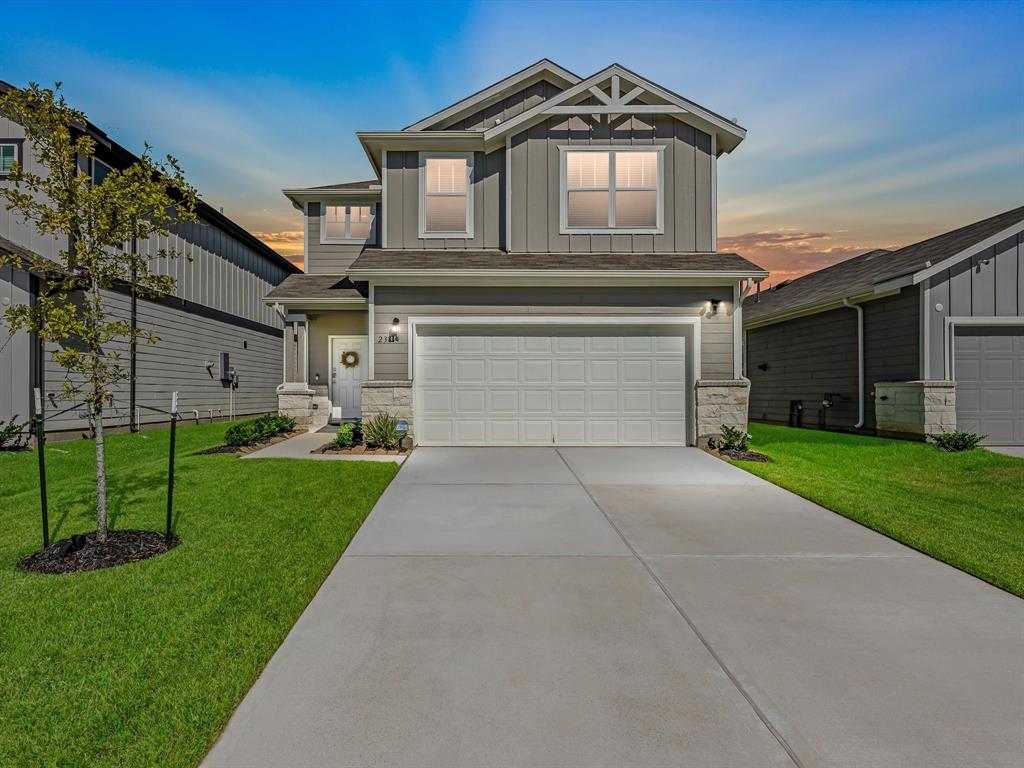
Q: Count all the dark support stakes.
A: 2